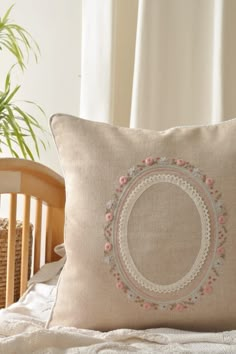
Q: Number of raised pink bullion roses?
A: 12